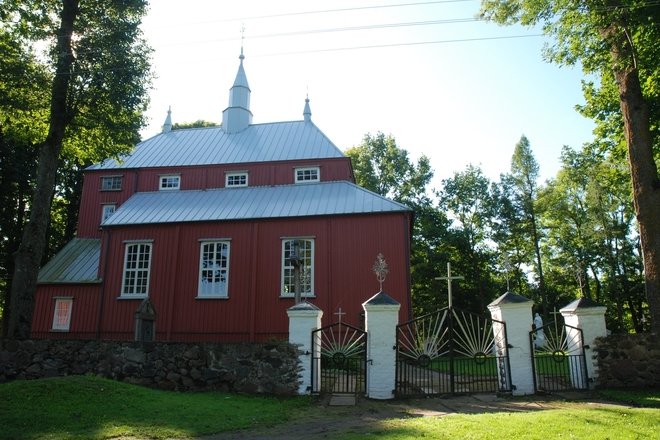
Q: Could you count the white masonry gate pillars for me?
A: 4